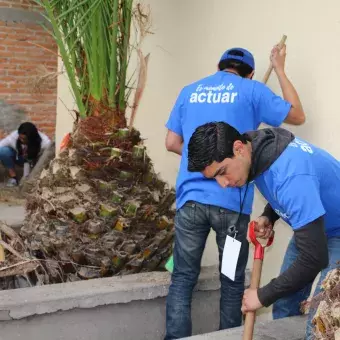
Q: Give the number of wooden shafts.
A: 2